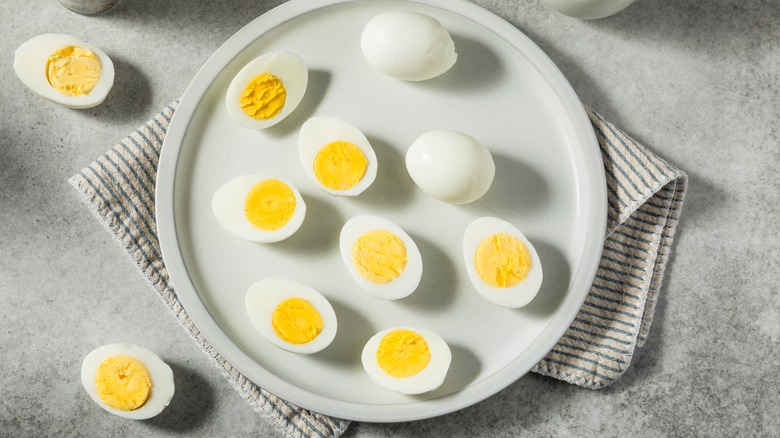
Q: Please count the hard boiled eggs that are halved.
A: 9